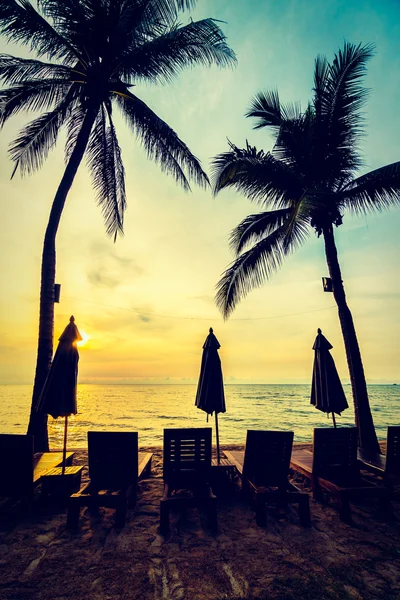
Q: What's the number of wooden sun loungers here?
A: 6